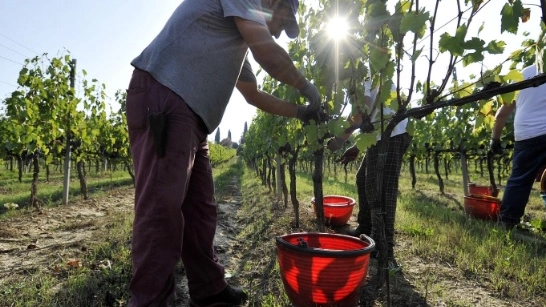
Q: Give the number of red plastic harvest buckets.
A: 4